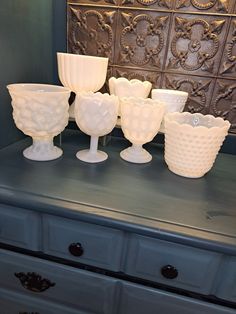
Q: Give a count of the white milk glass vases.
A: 7